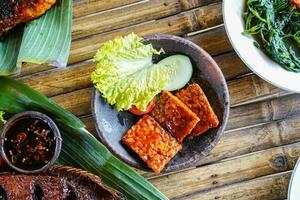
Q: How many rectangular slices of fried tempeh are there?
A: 3